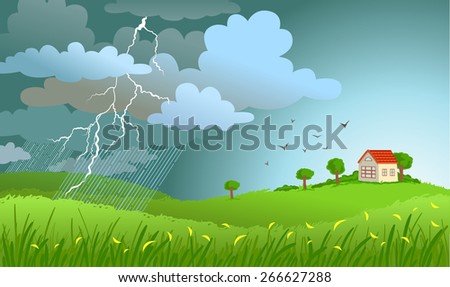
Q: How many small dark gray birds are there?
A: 7